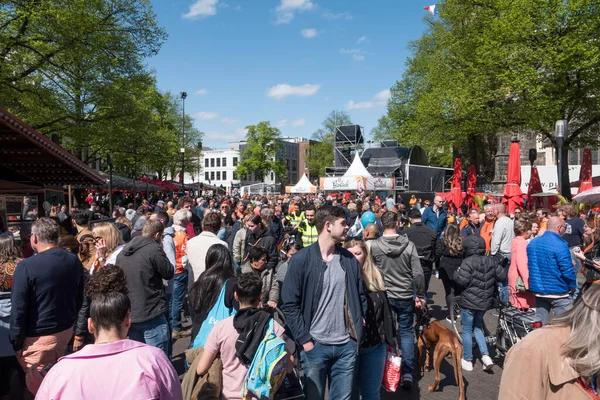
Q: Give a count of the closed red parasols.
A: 5